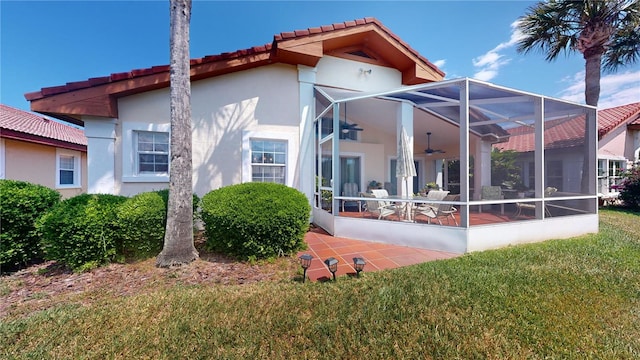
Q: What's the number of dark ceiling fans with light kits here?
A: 2